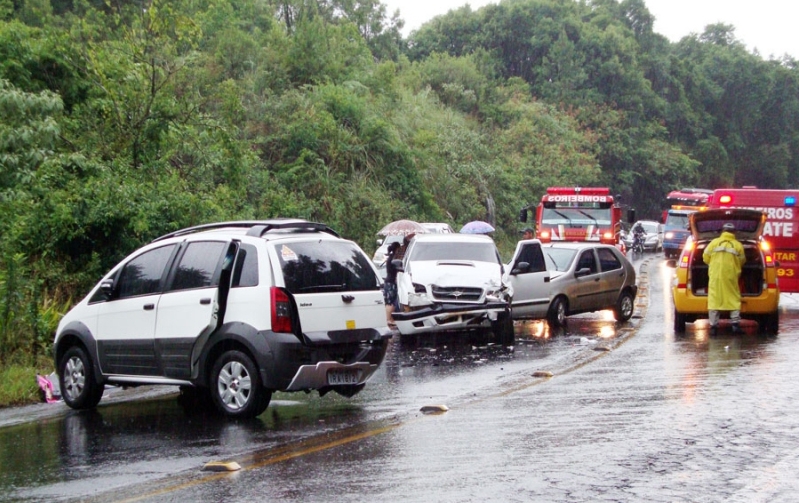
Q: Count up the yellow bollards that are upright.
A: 0